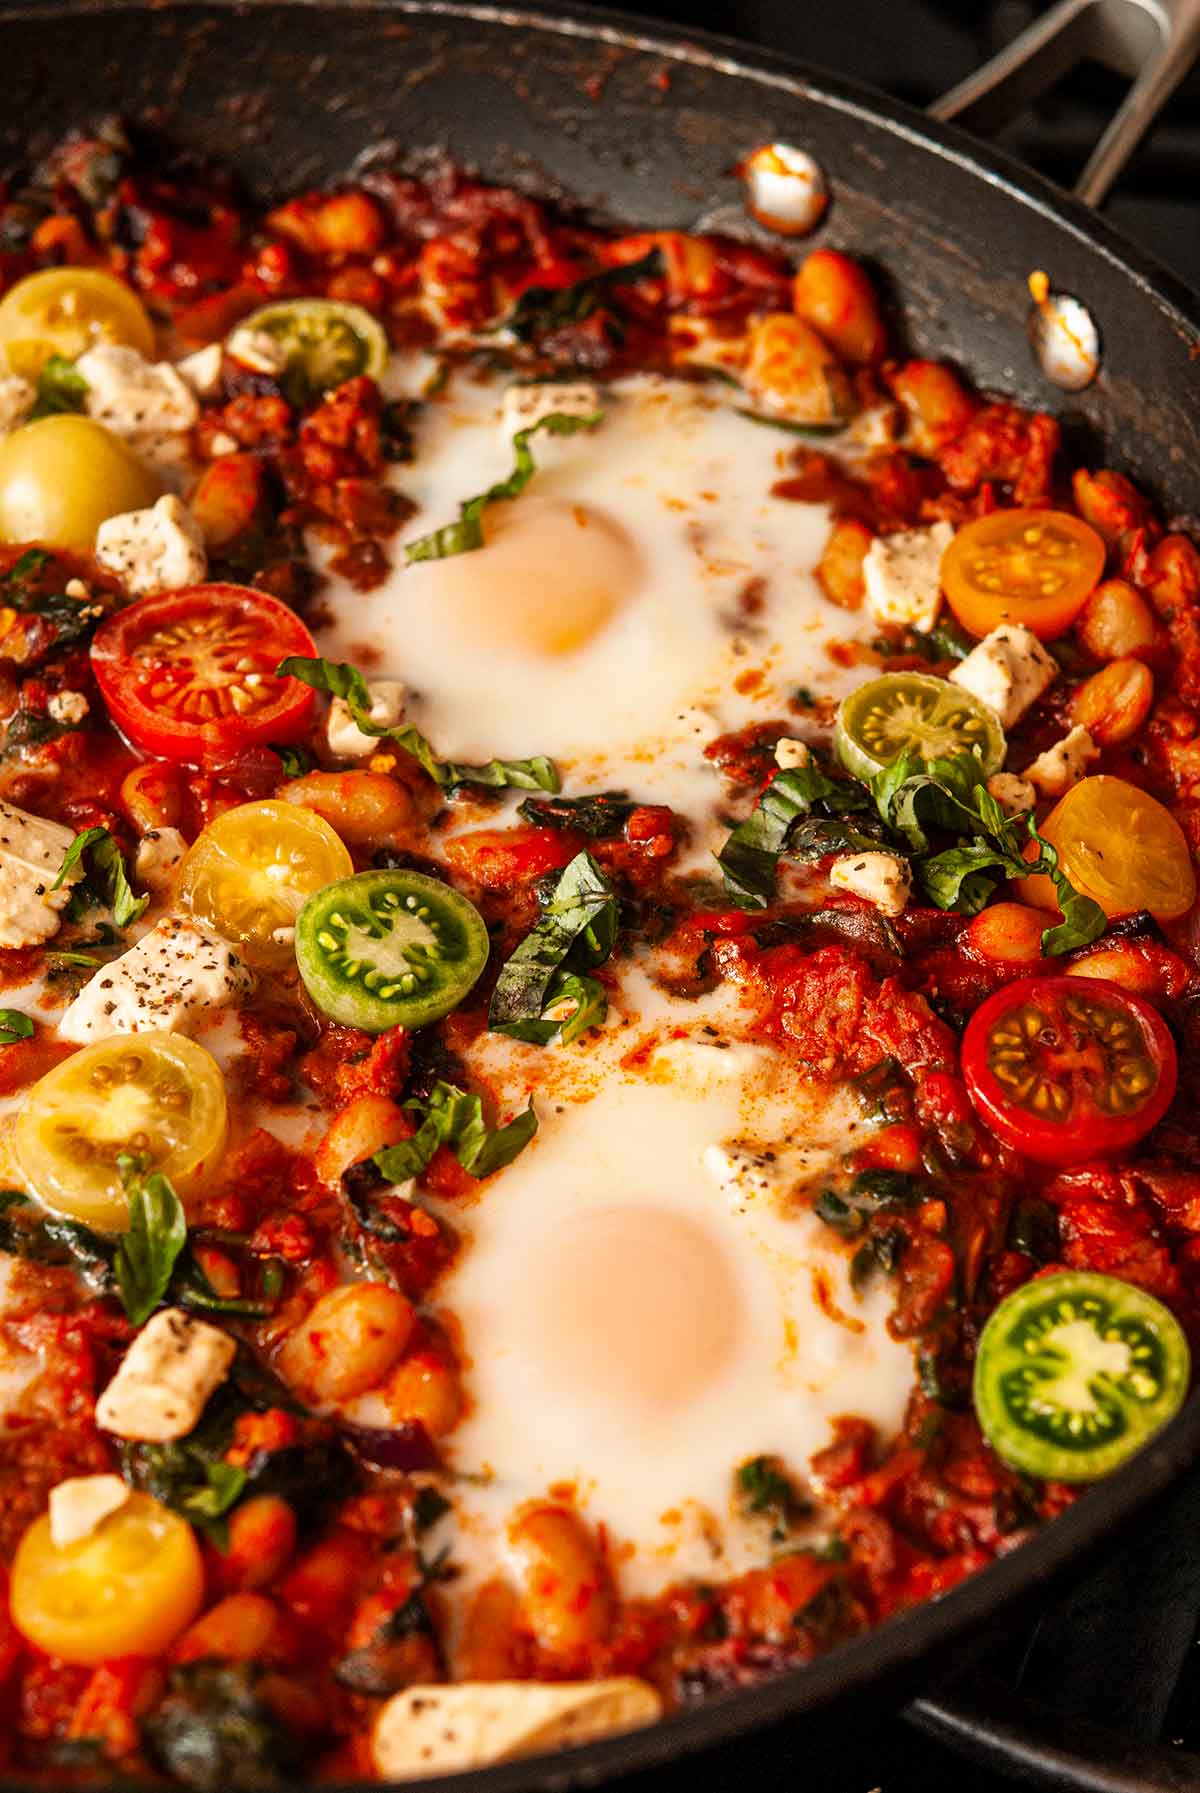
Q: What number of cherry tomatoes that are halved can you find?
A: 12